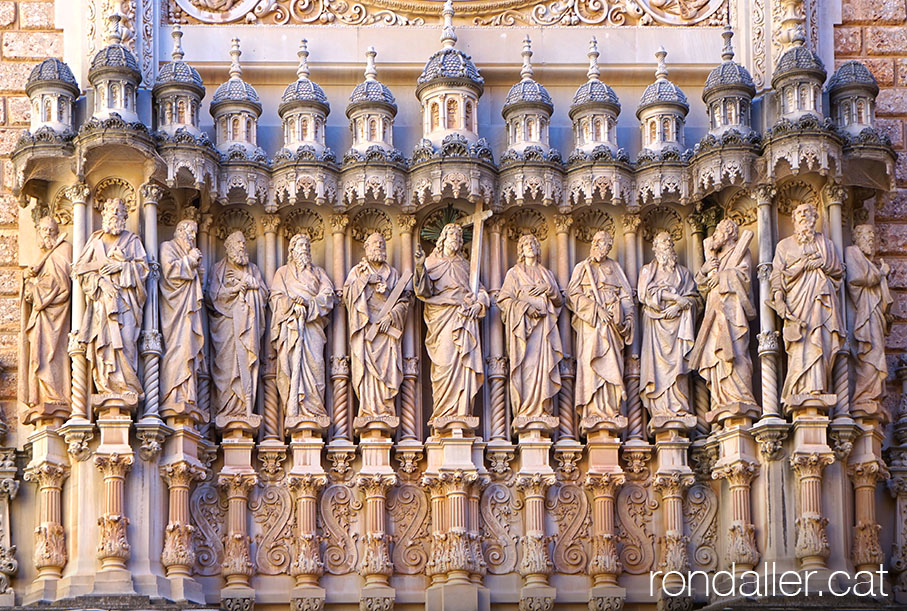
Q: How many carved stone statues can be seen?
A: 13